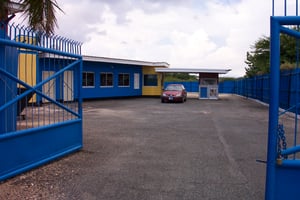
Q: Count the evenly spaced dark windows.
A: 3